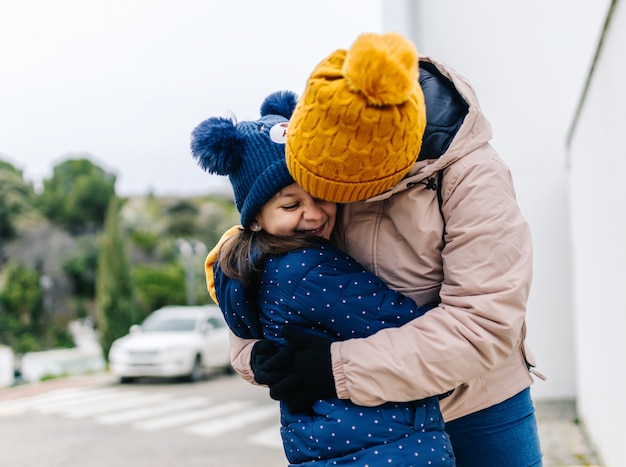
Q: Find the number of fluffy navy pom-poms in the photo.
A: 2